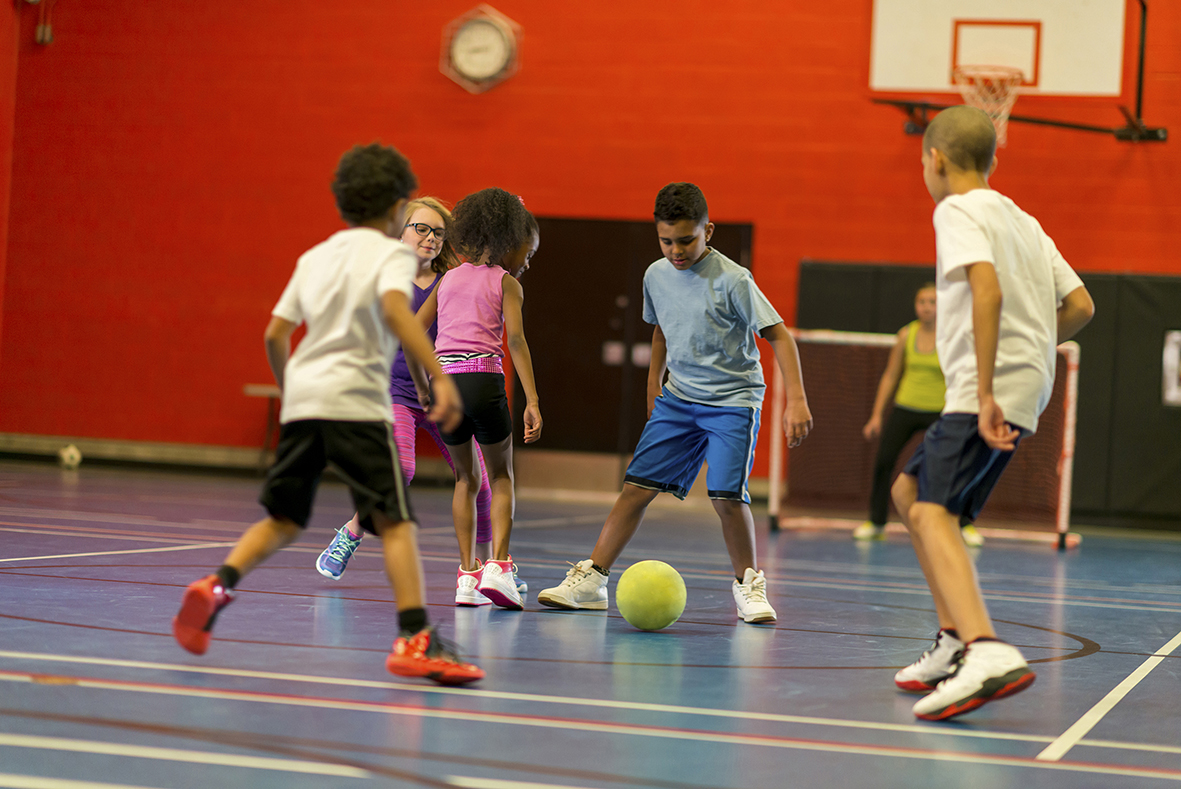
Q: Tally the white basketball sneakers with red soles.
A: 2